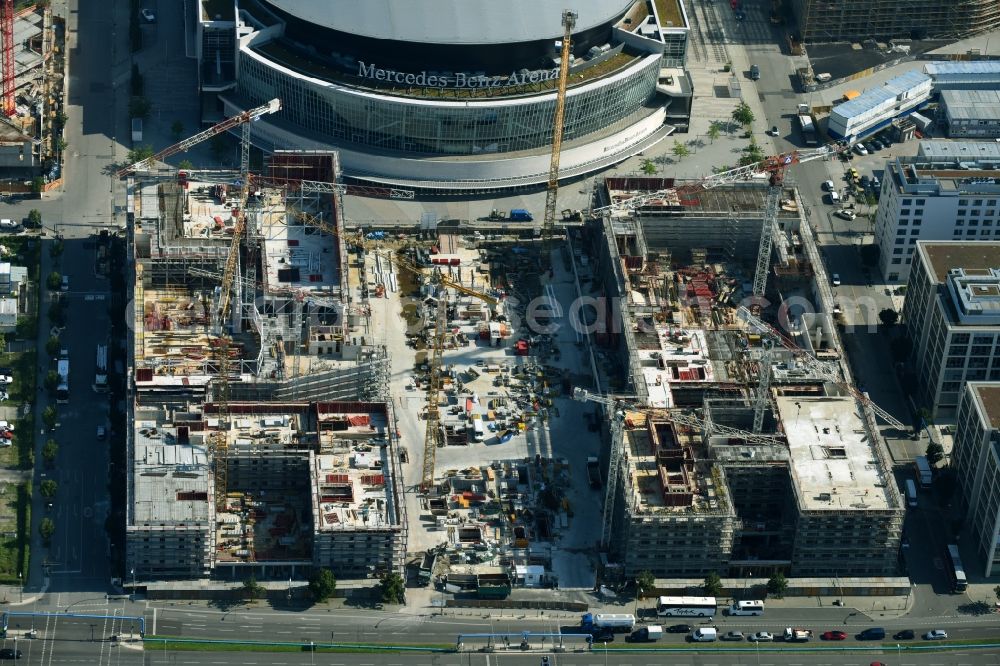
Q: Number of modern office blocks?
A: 3